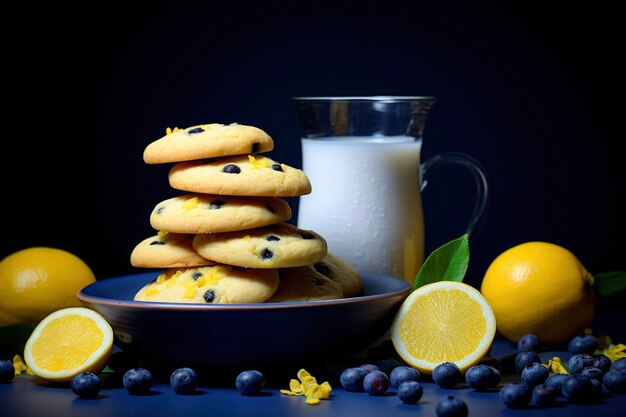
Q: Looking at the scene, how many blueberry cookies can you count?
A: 8